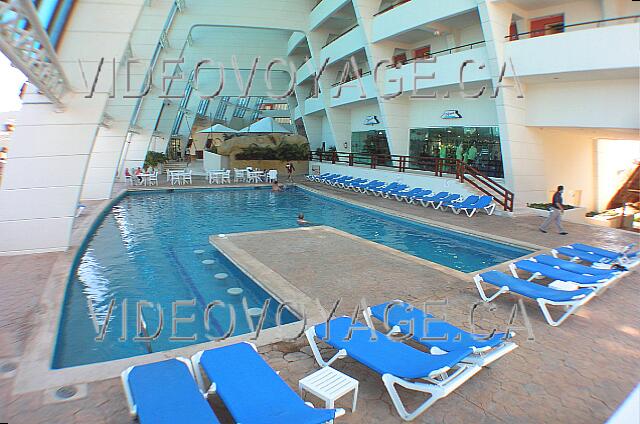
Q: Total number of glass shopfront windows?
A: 2